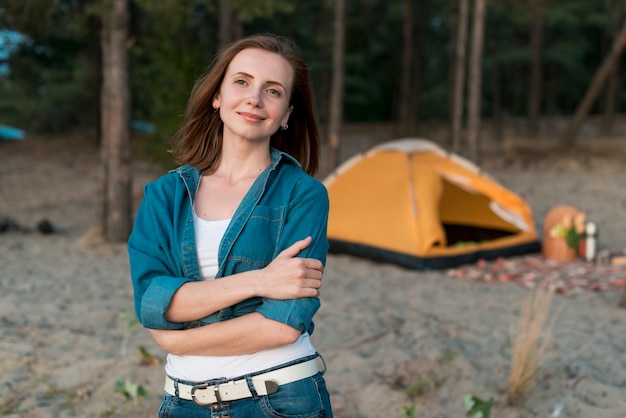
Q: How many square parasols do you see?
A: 0